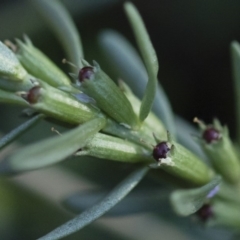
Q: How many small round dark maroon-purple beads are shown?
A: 5